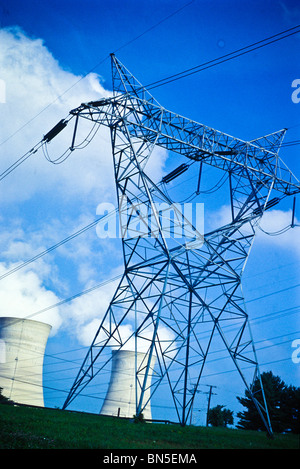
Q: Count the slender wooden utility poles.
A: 2